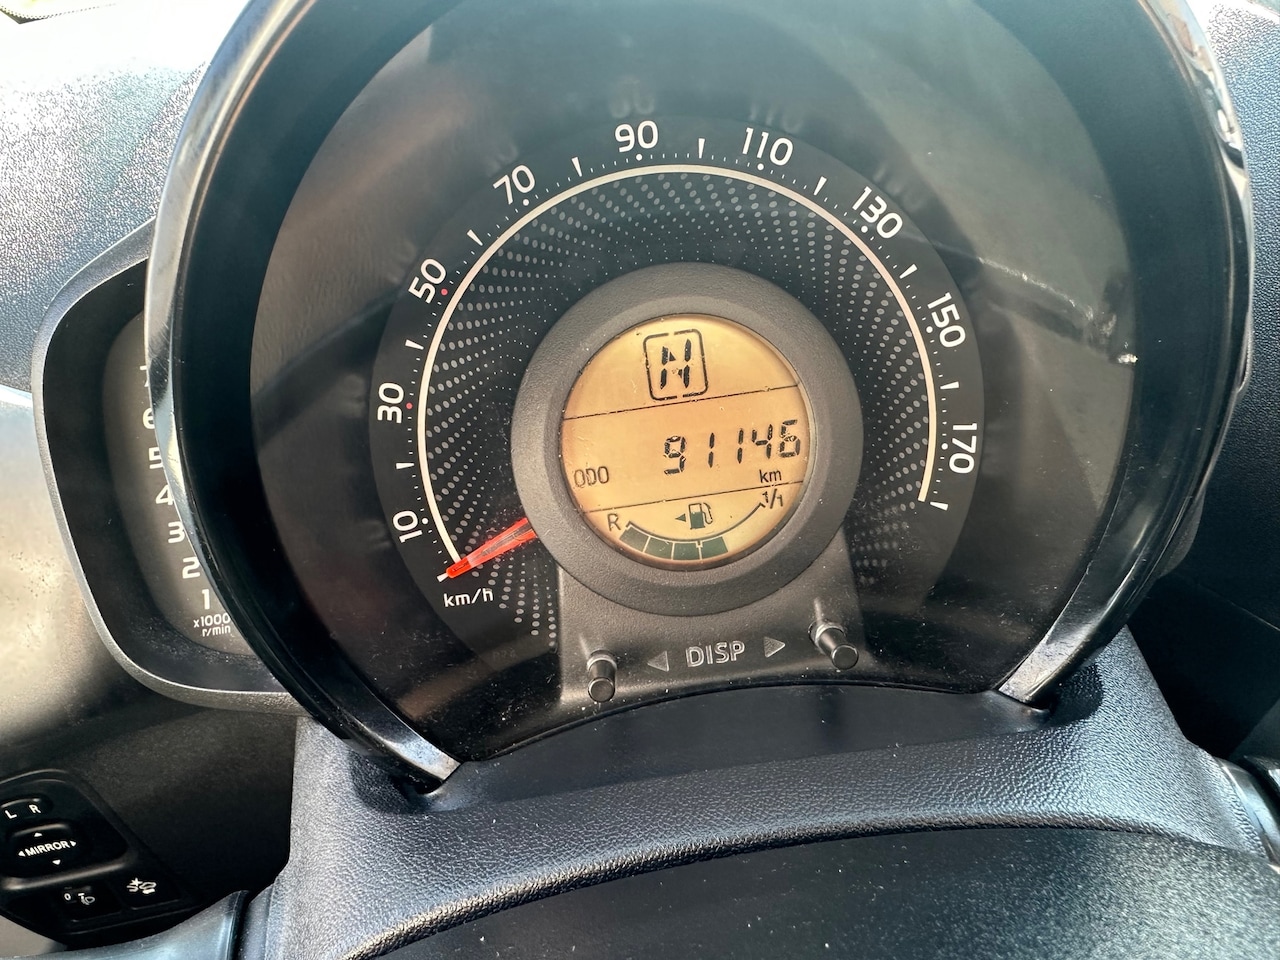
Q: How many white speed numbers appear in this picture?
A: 9